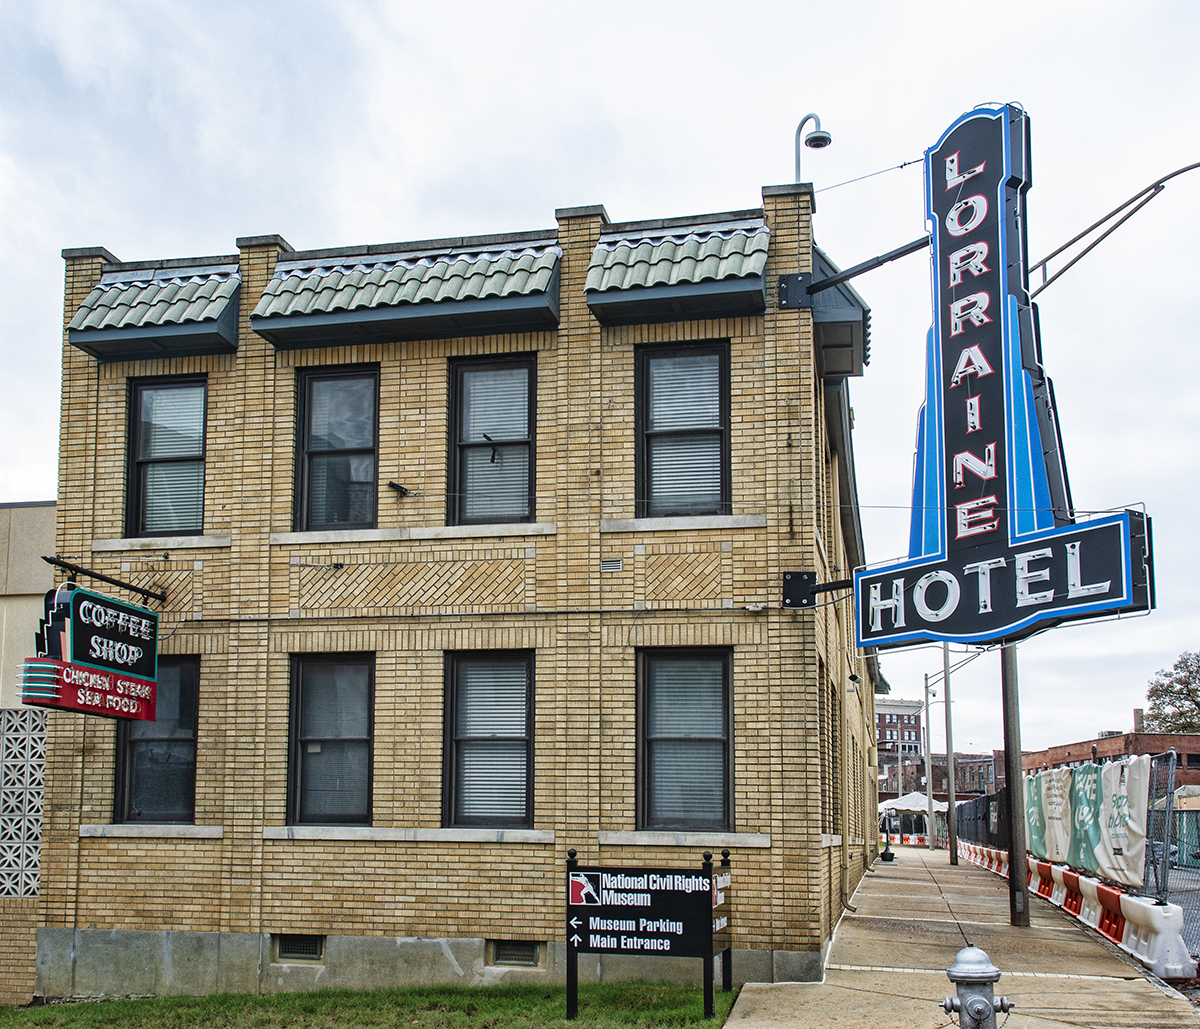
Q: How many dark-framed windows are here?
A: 8